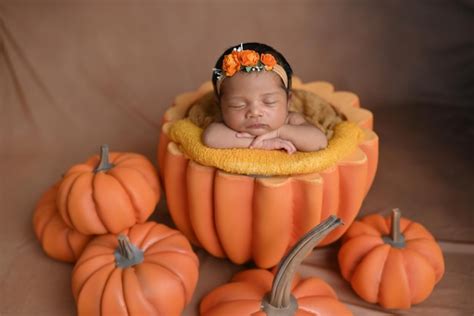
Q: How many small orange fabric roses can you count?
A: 3